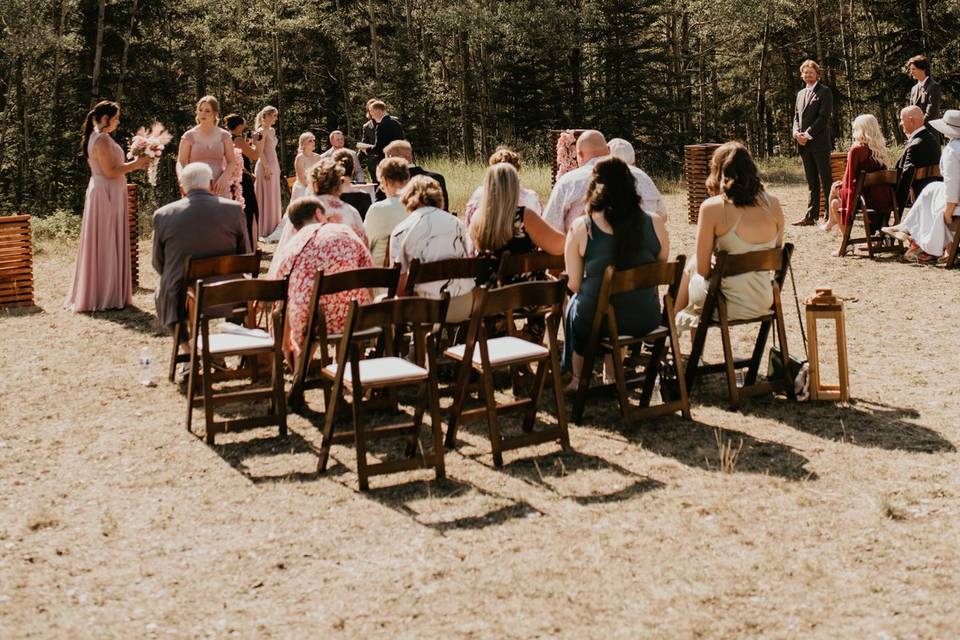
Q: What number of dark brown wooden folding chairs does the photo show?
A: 12